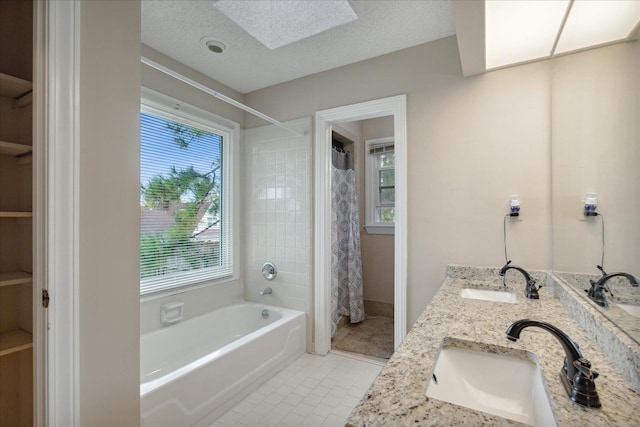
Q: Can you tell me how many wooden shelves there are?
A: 5